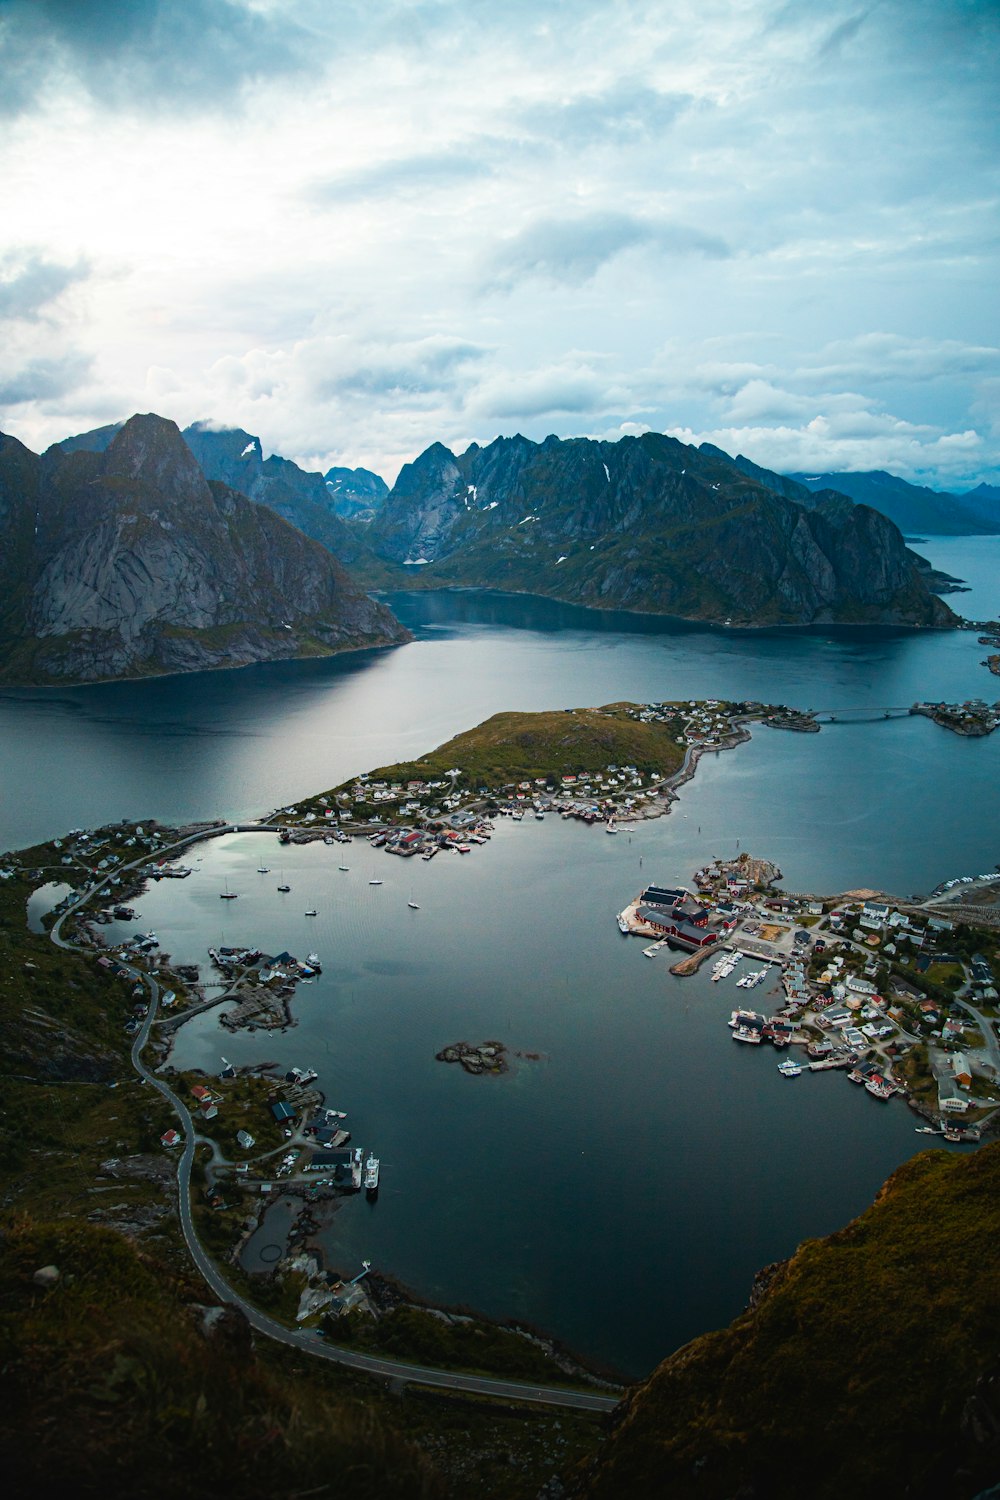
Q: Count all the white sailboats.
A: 7